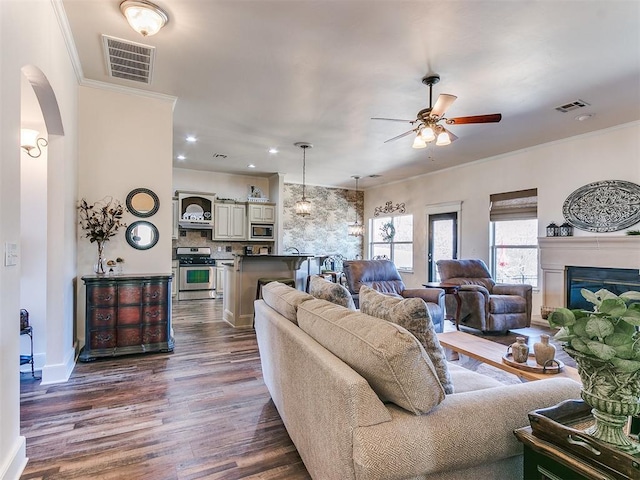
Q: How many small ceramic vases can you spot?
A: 2